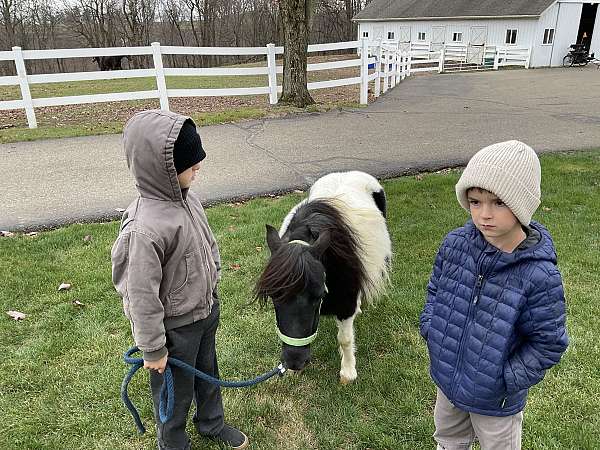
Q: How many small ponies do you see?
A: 1